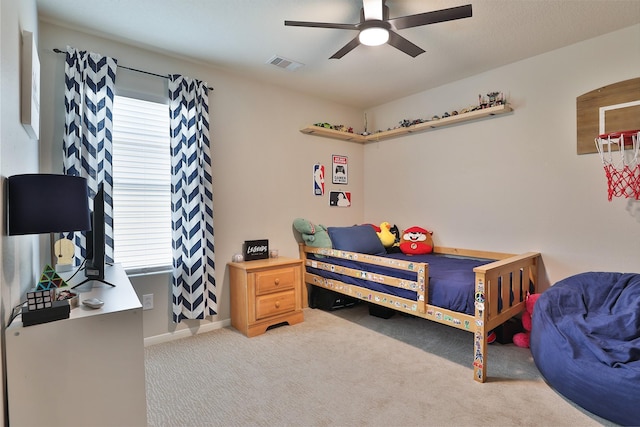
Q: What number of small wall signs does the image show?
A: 3